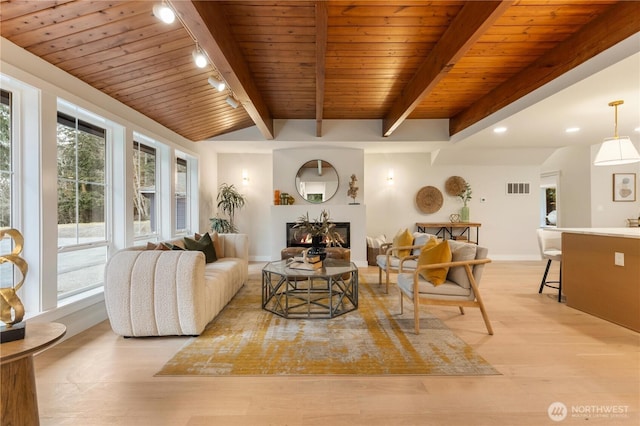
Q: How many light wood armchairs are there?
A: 2